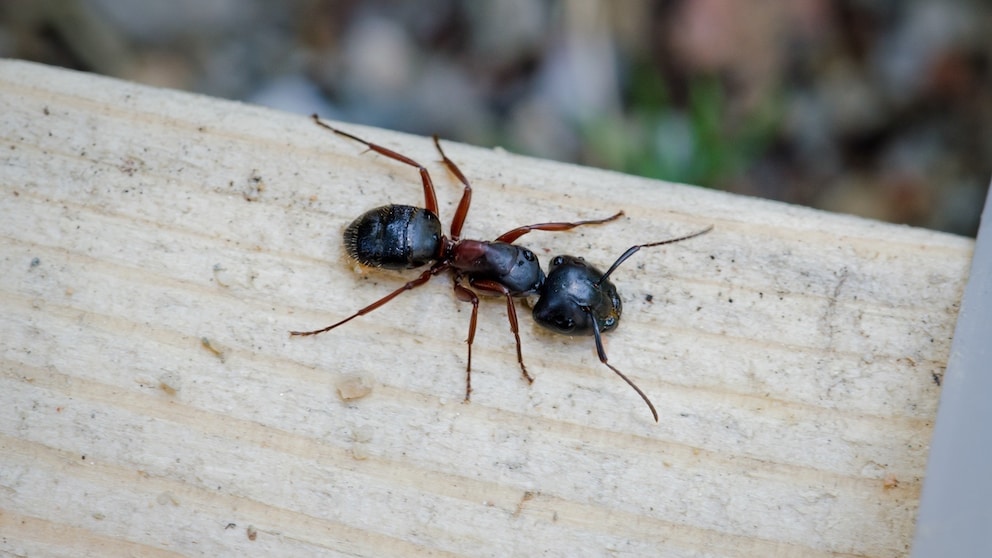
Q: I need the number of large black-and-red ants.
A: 1